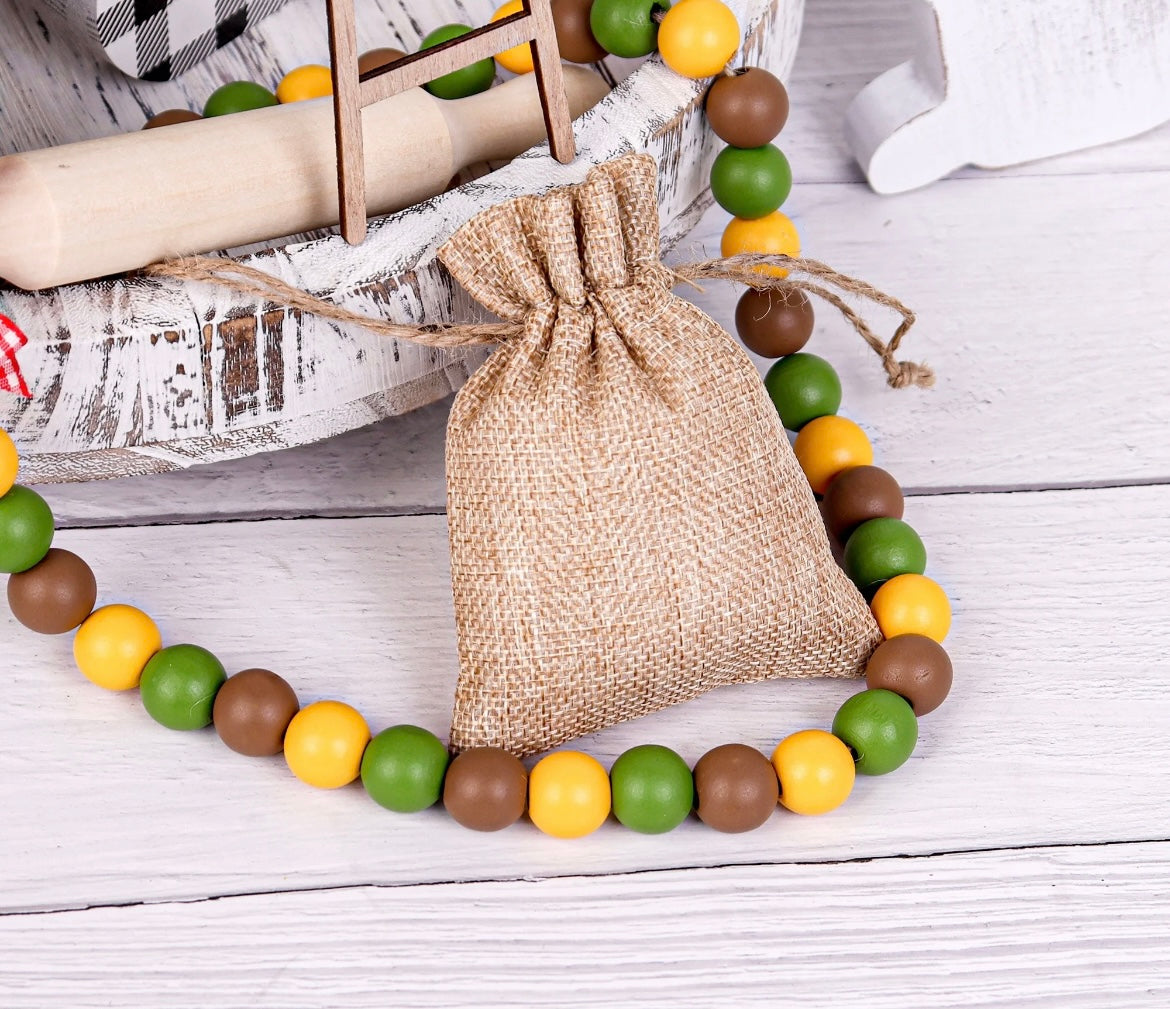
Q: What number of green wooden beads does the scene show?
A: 11